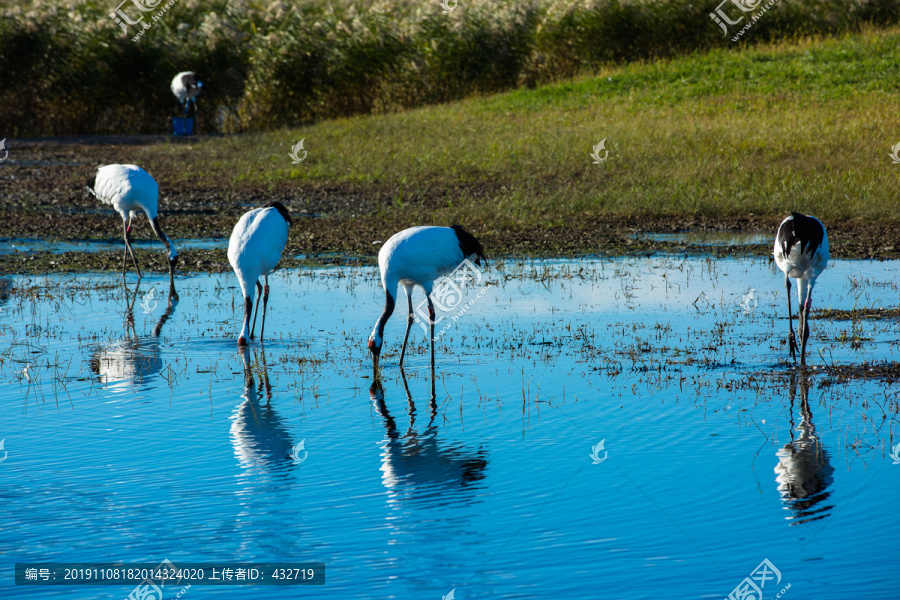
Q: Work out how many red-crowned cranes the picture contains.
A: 5